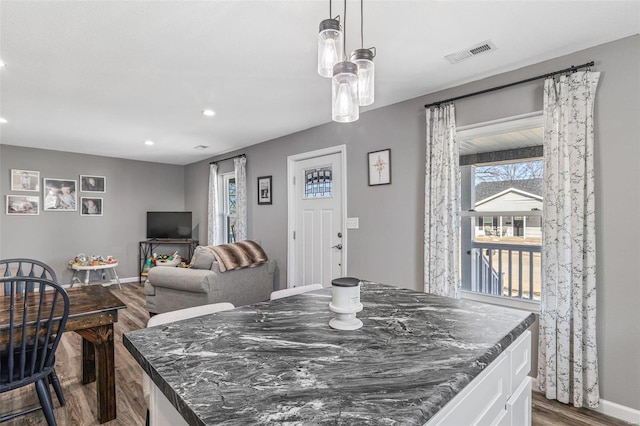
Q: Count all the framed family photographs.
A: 5